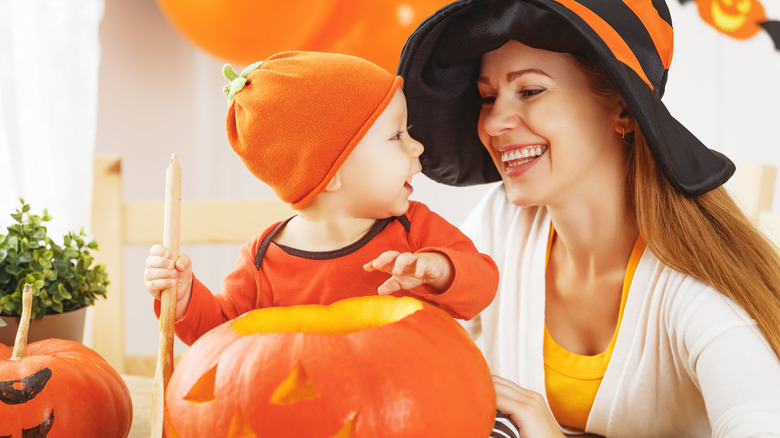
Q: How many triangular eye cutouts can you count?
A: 2